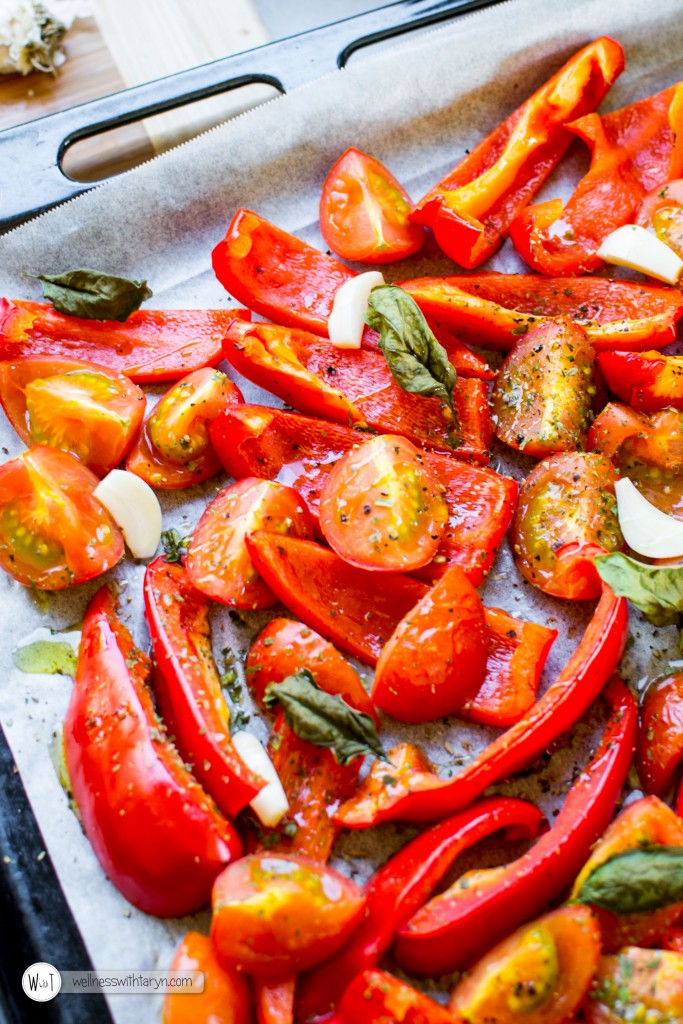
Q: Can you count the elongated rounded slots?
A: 2